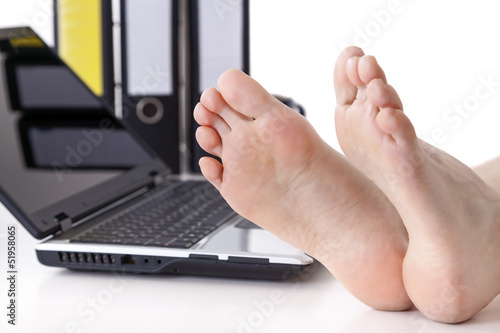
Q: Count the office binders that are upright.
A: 3